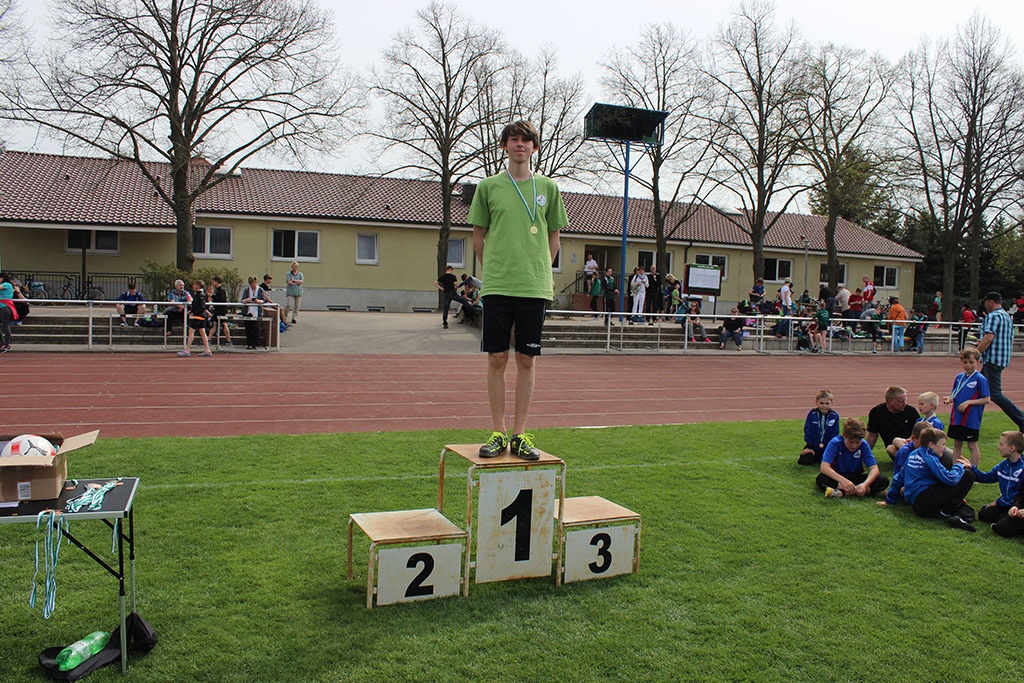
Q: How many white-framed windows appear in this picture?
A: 11